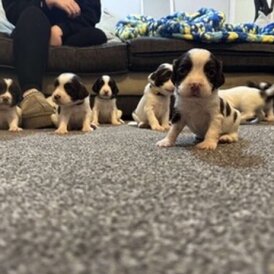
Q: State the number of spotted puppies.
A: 6